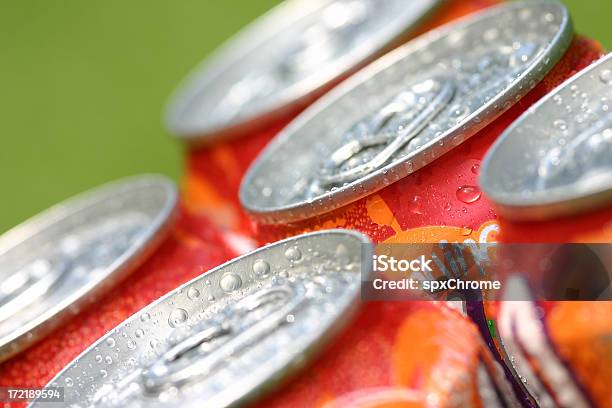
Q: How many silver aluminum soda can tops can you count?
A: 5